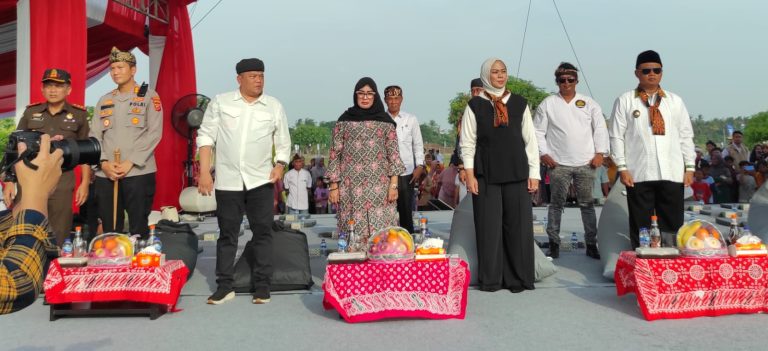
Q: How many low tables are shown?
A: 3